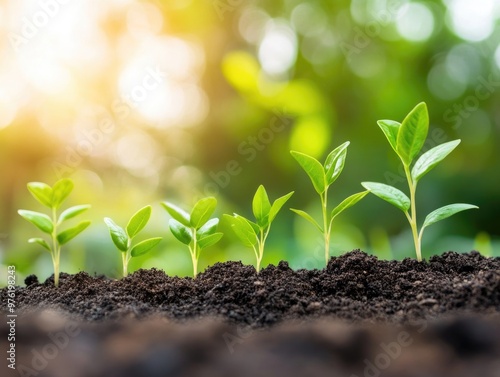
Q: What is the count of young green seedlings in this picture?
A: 6